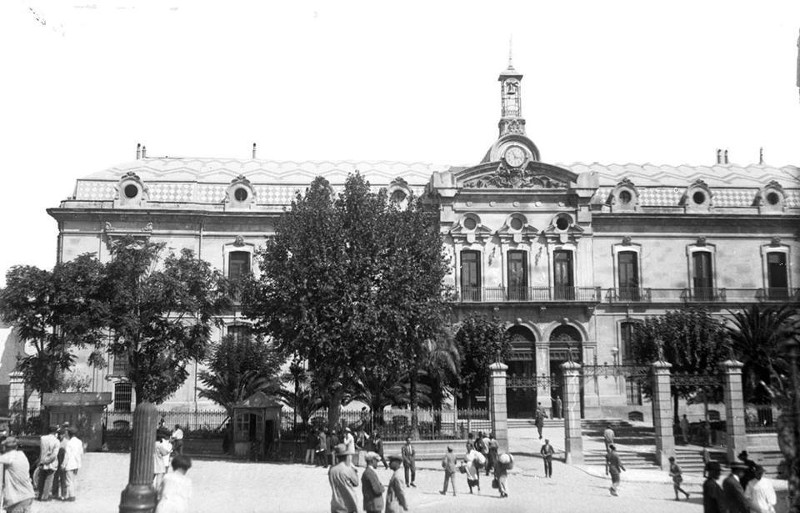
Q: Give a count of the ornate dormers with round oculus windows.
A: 6